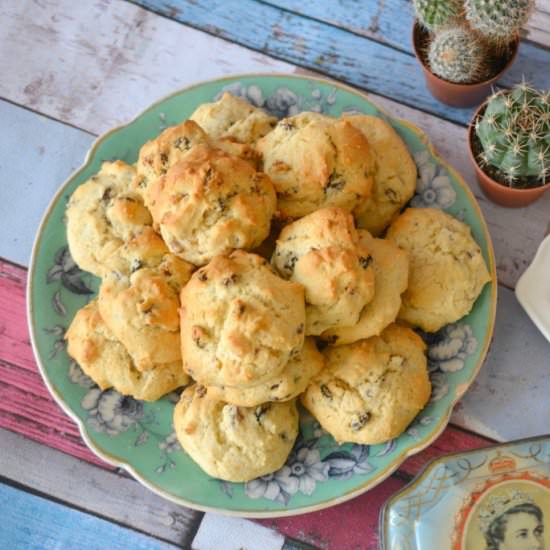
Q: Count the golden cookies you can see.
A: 15